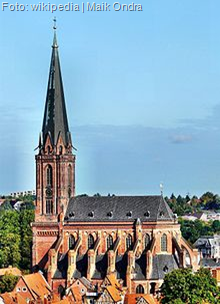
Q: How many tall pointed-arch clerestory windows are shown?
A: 6